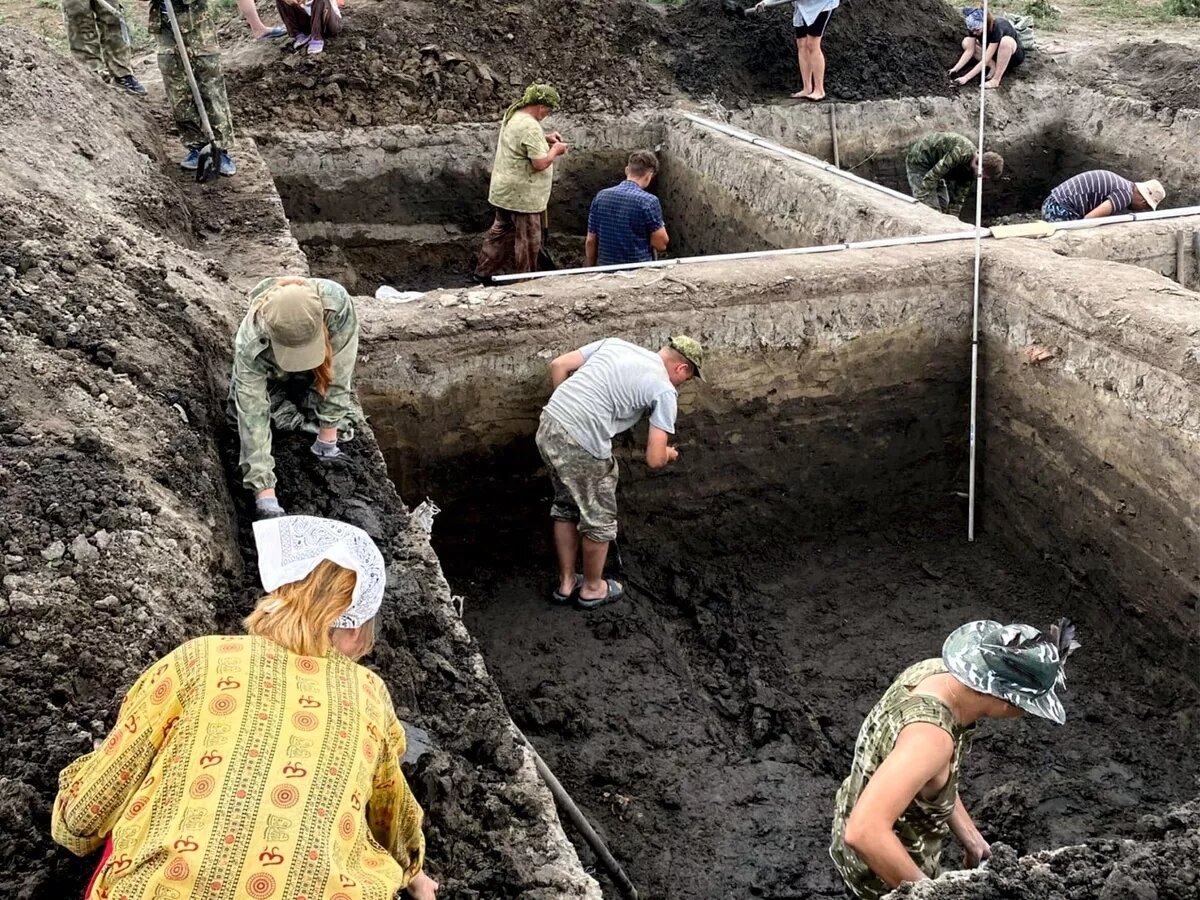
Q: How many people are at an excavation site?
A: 14